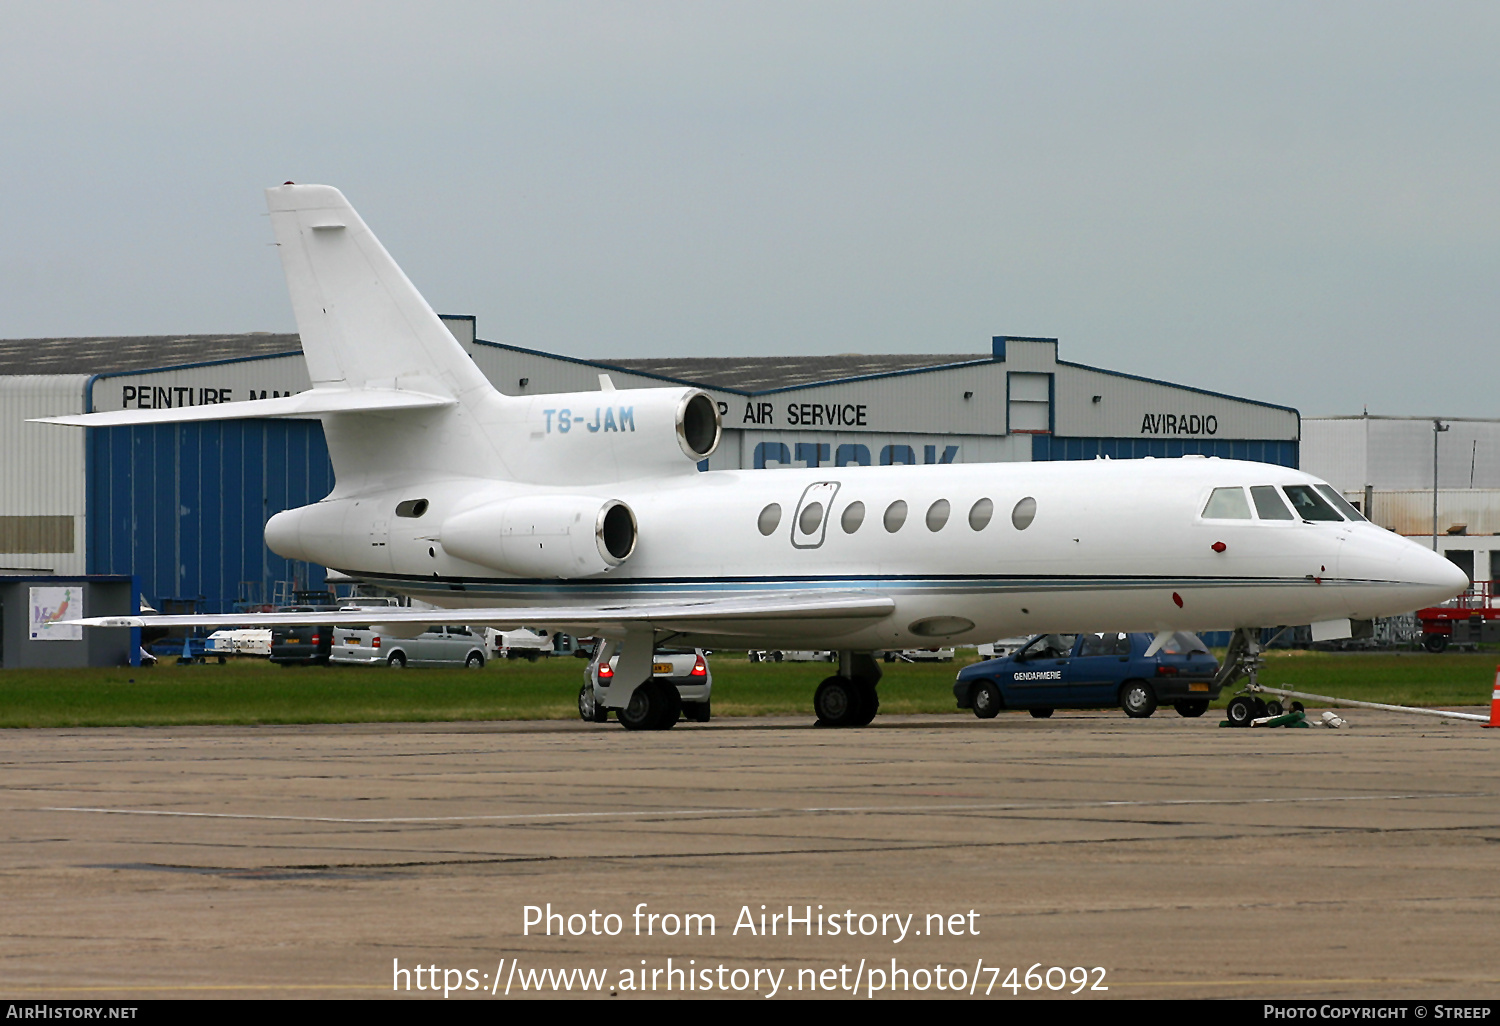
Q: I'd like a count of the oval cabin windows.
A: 7